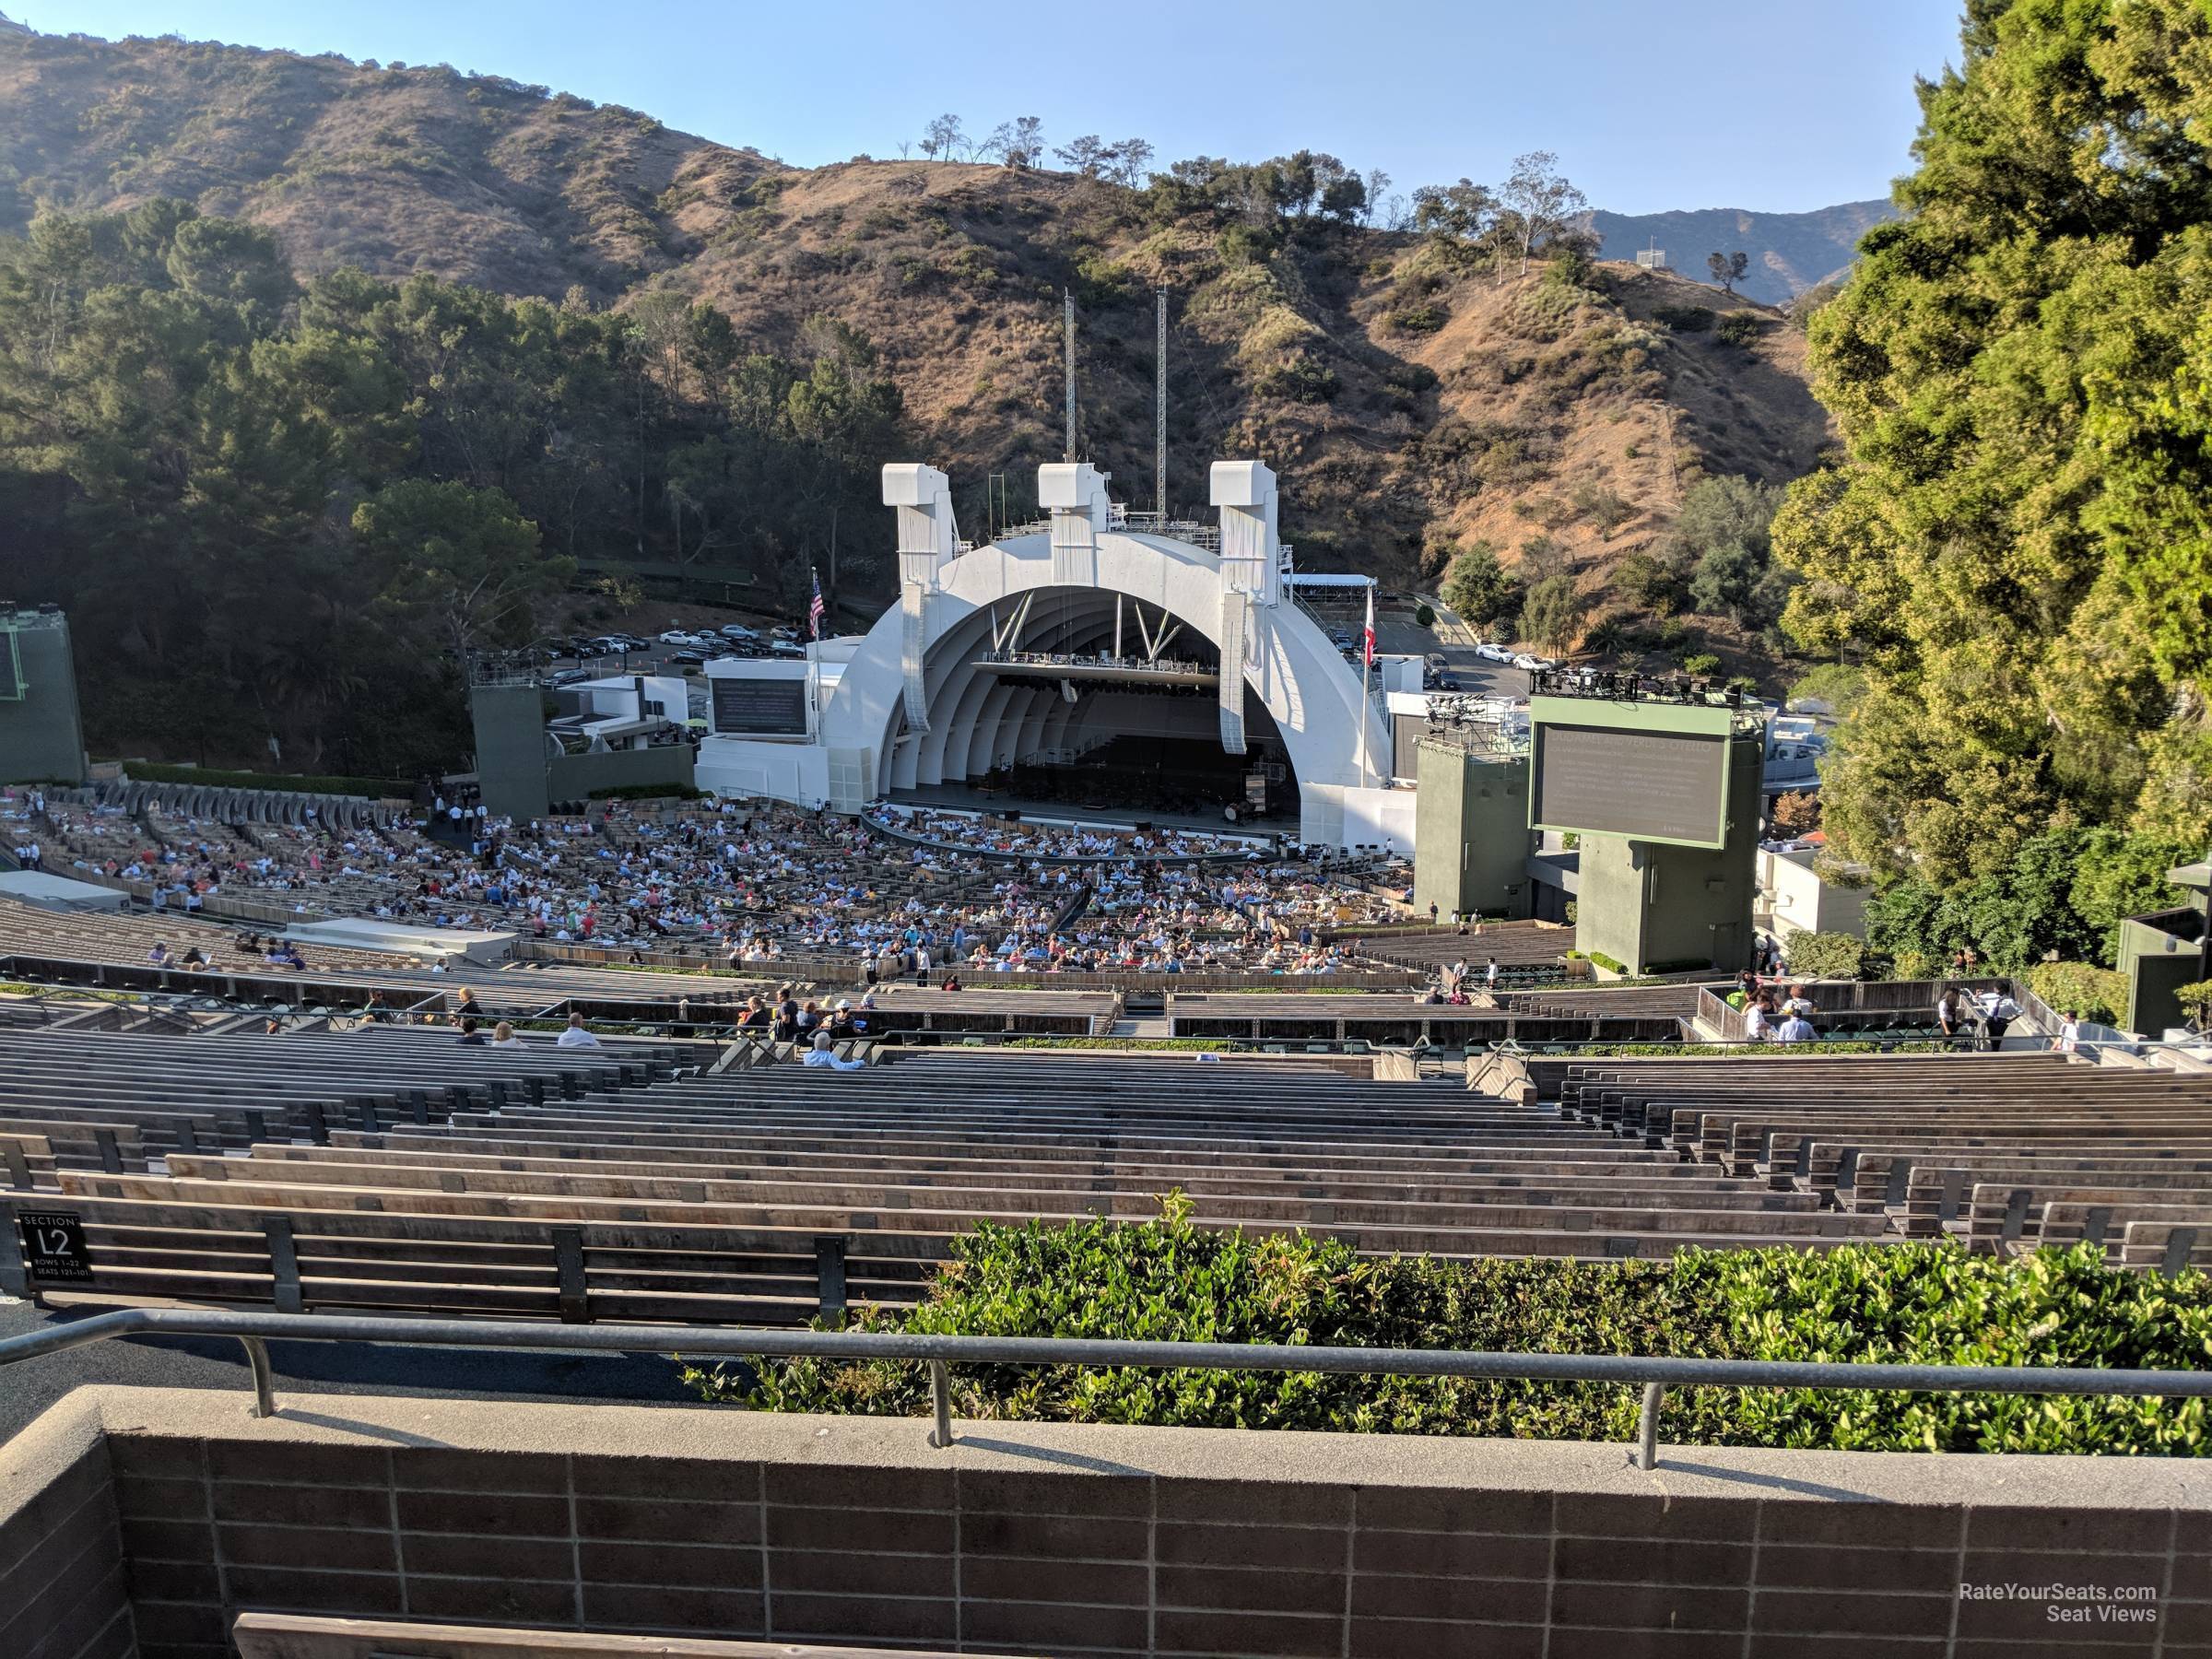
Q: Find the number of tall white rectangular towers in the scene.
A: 3